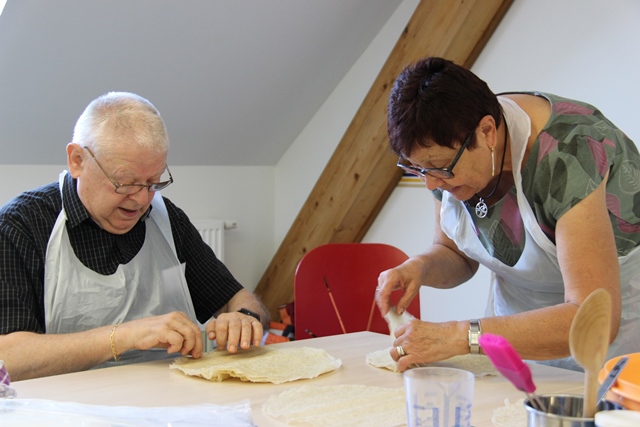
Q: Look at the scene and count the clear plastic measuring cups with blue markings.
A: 1